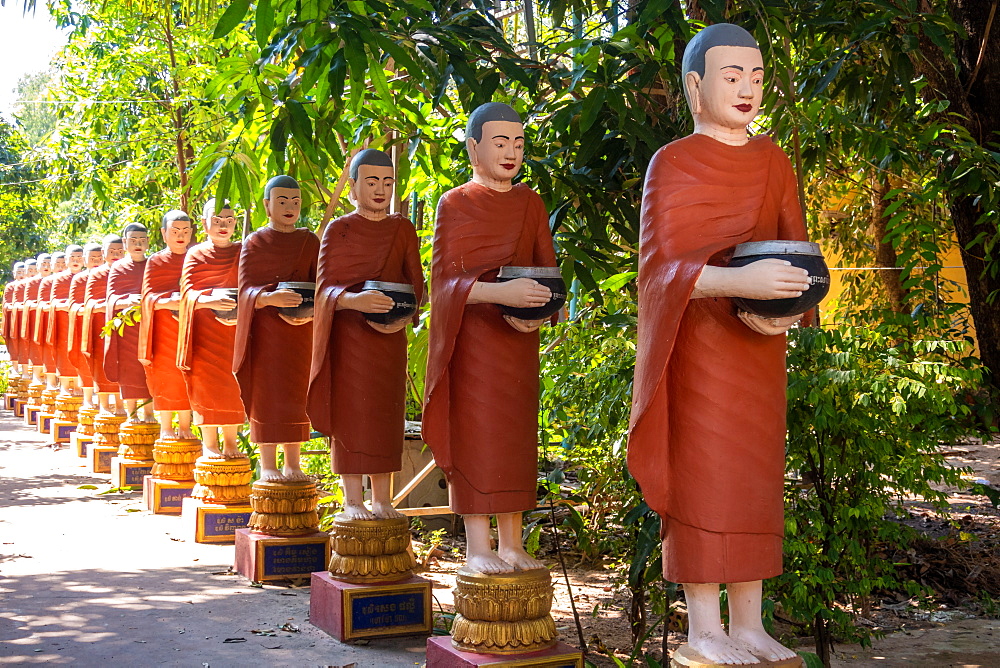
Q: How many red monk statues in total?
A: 14